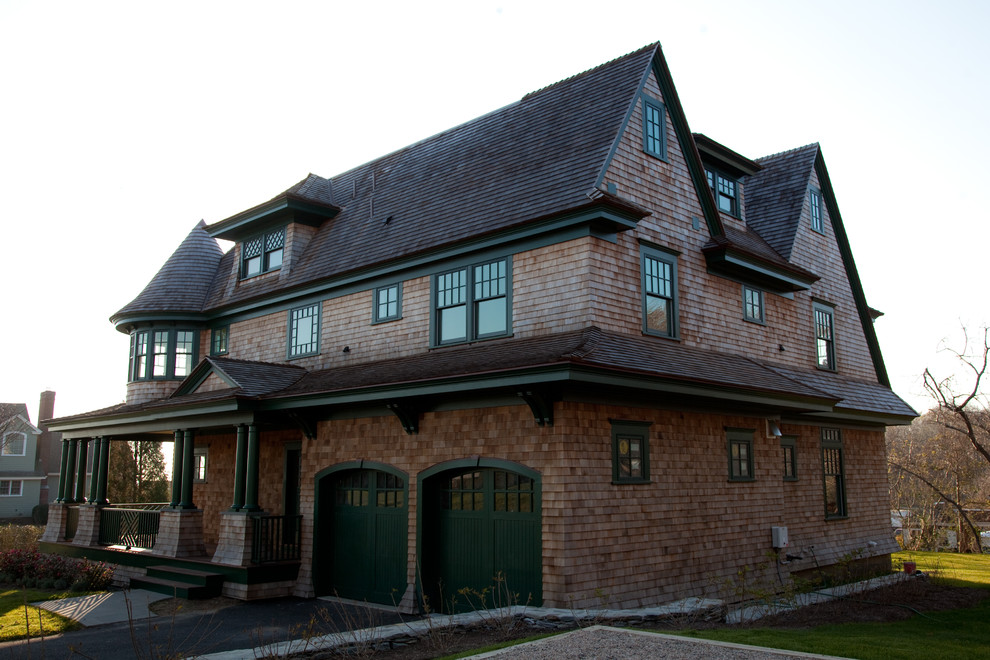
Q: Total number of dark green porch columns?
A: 9